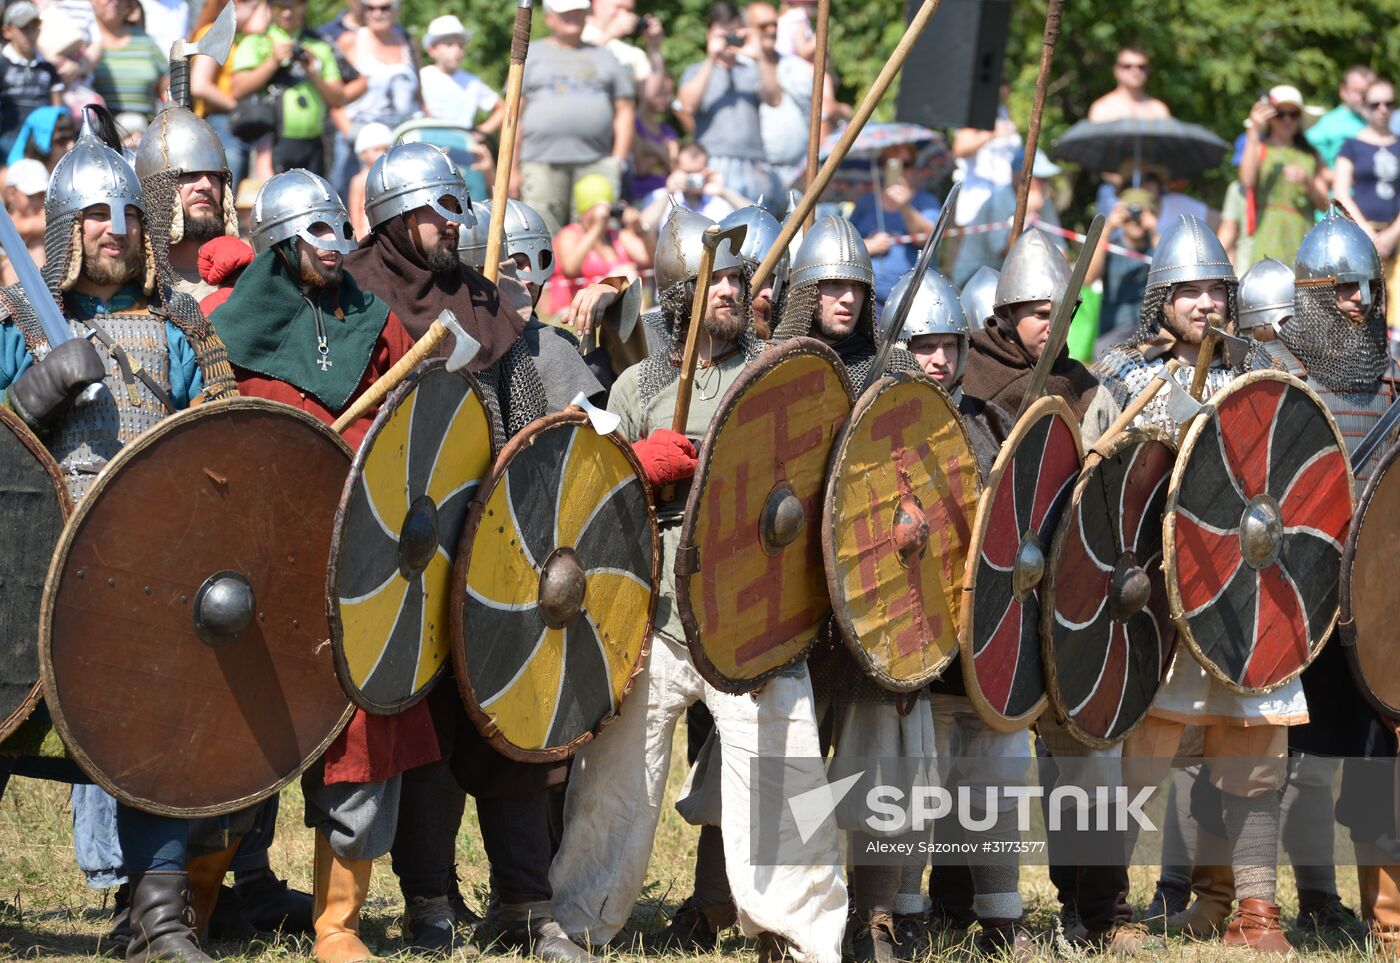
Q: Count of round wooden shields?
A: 10